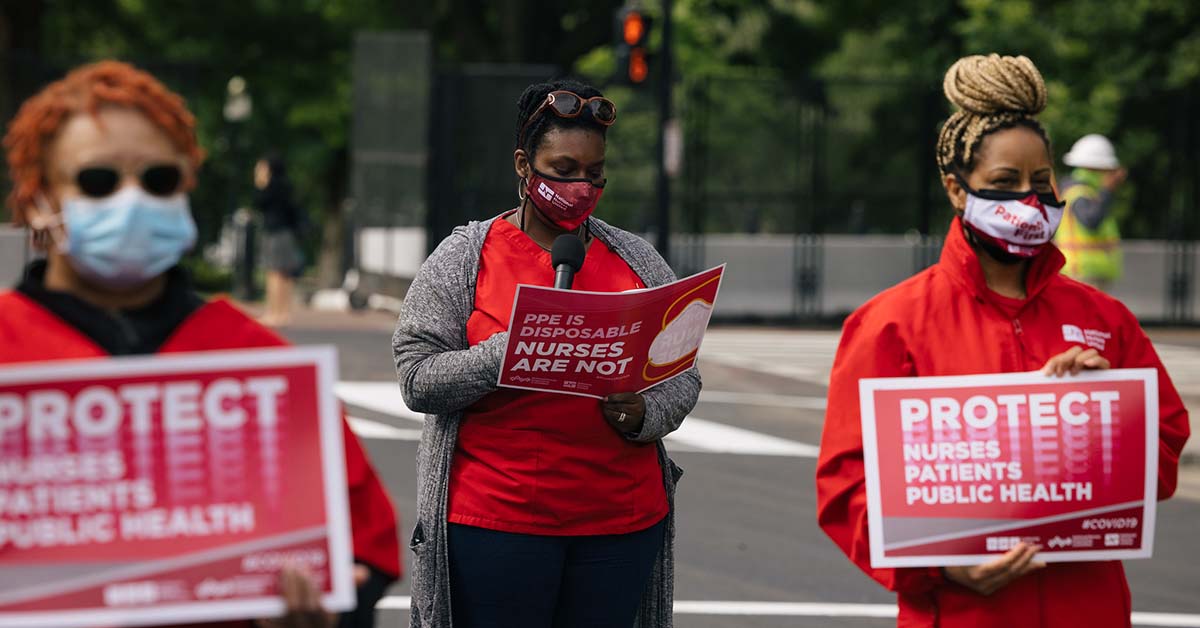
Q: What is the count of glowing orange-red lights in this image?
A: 2